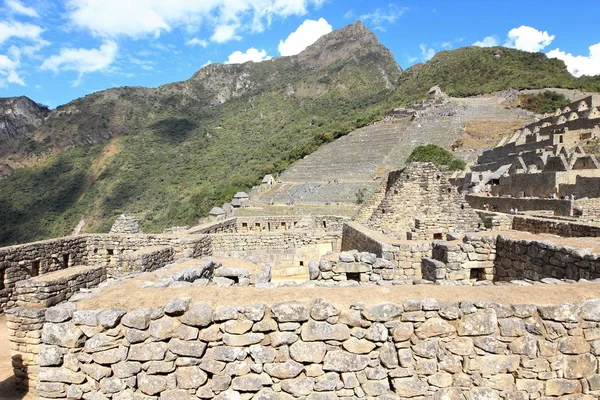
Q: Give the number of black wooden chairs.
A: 0